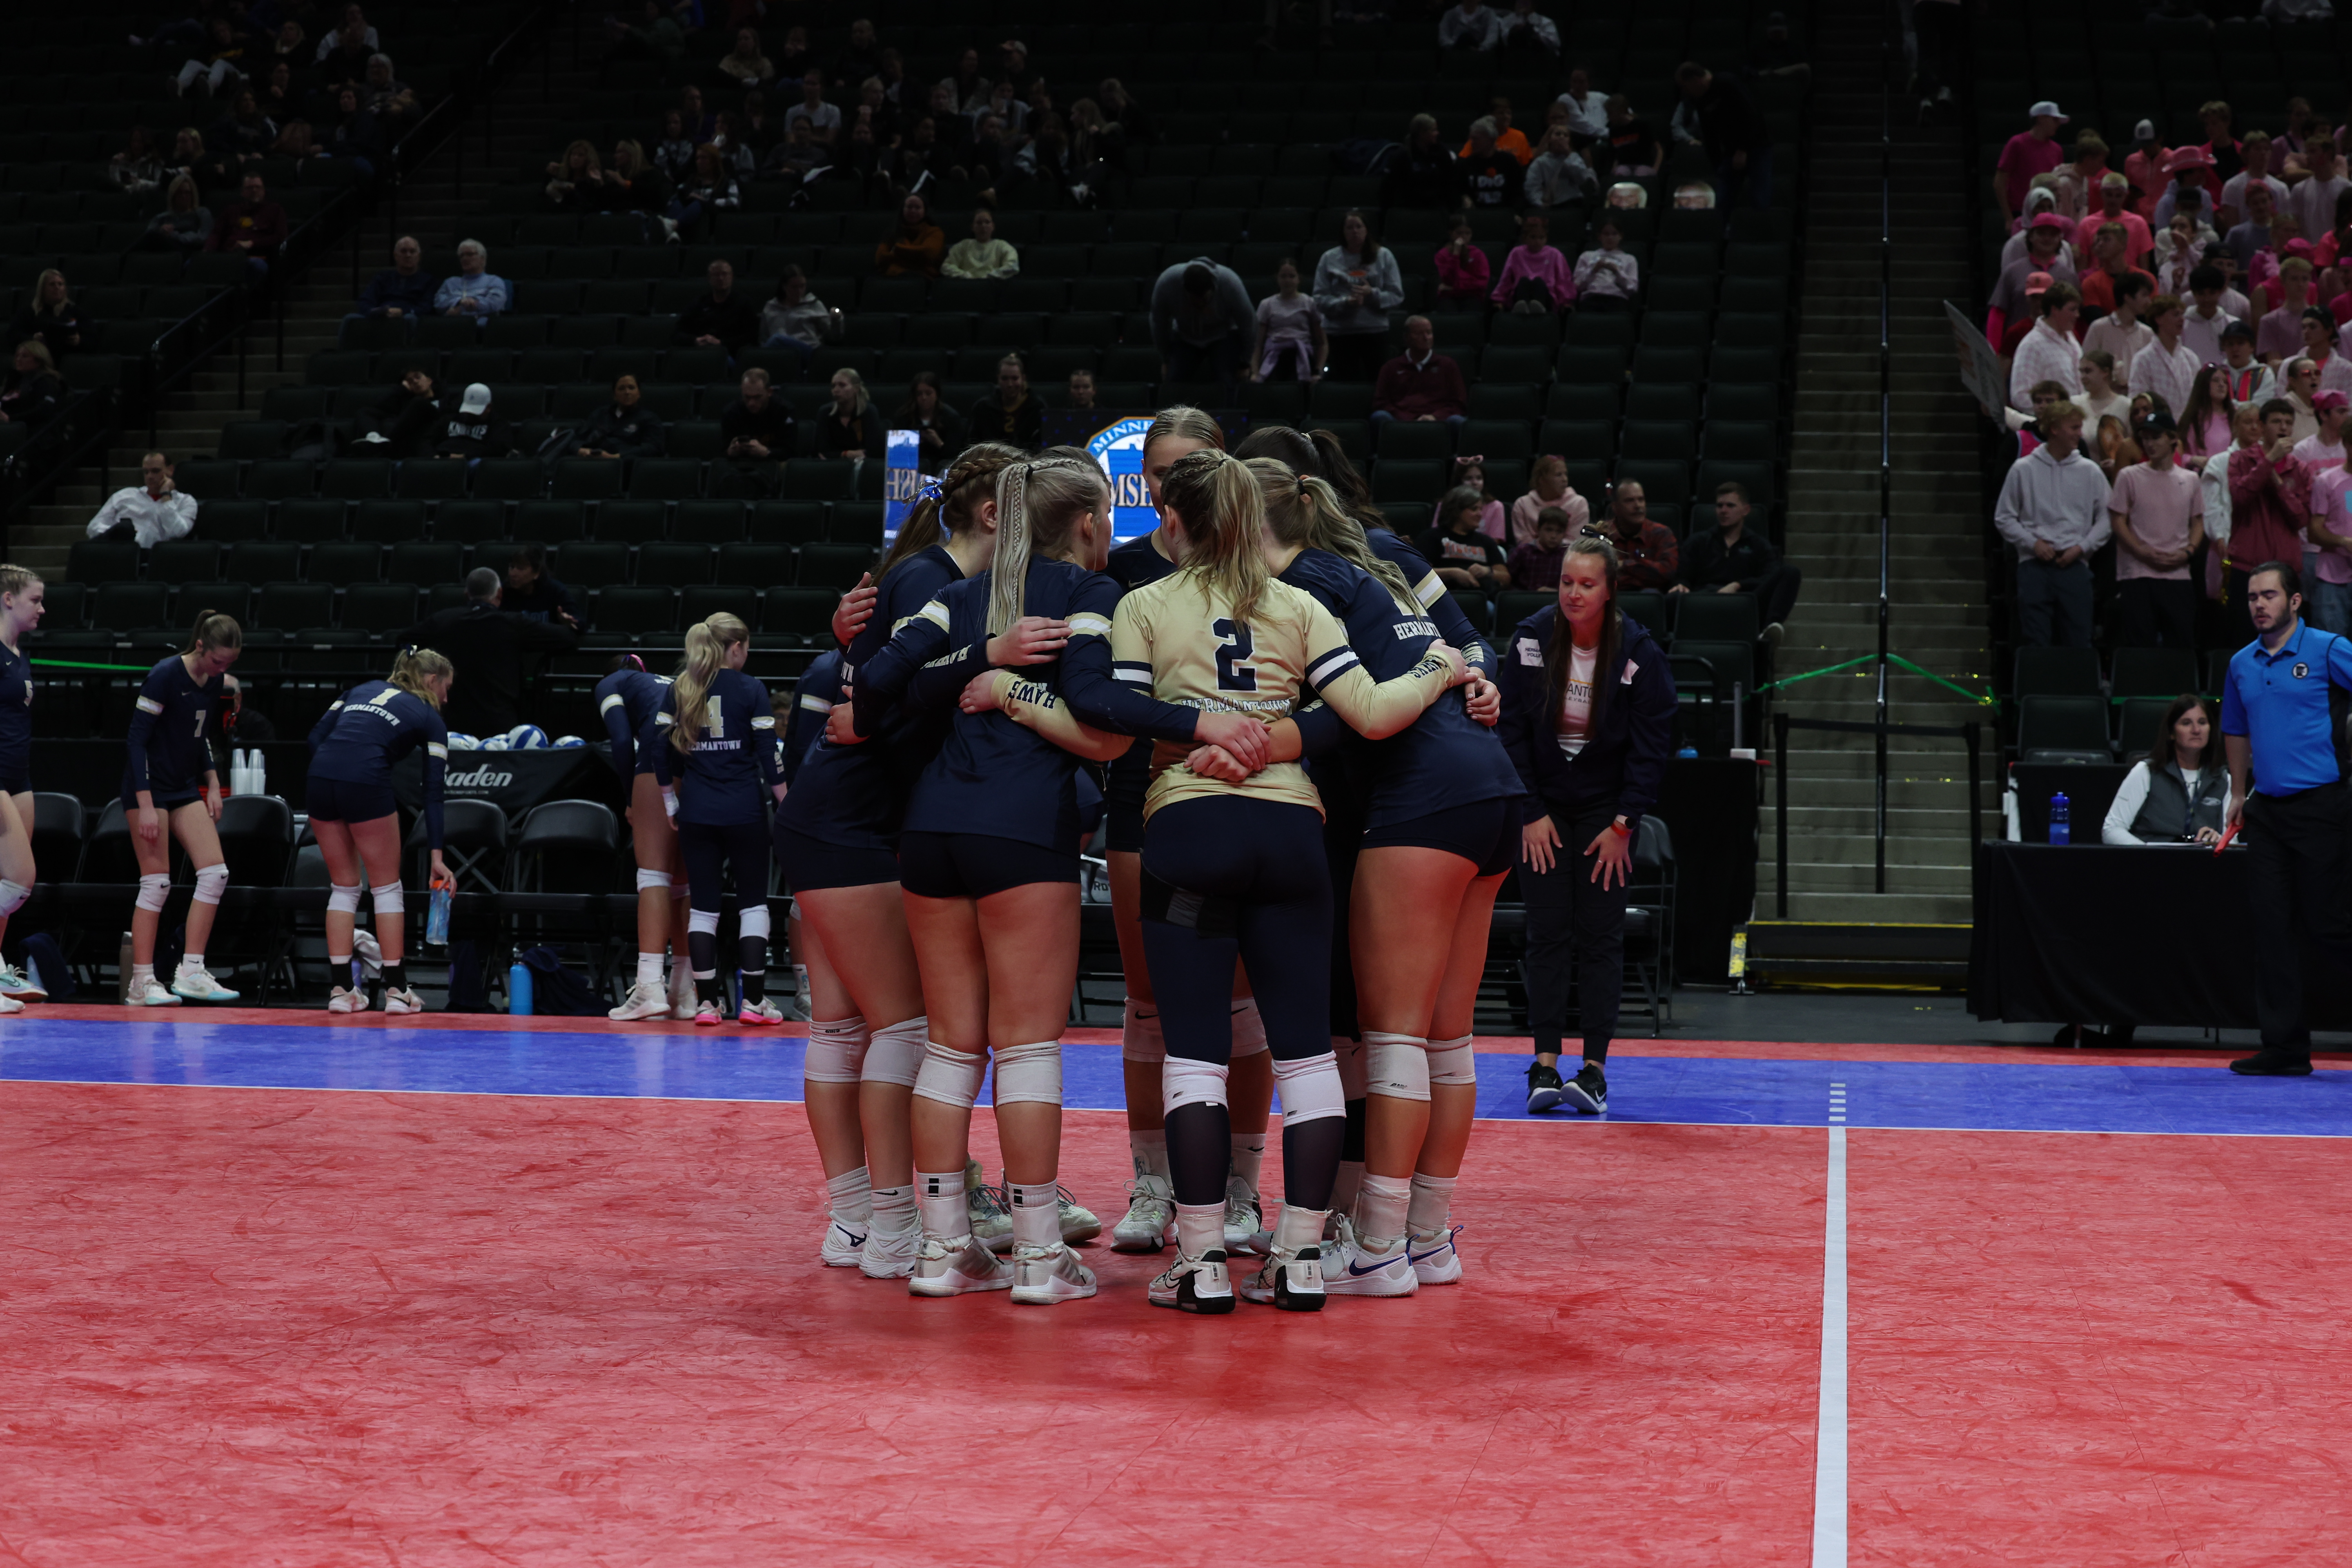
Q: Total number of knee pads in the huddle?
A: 11